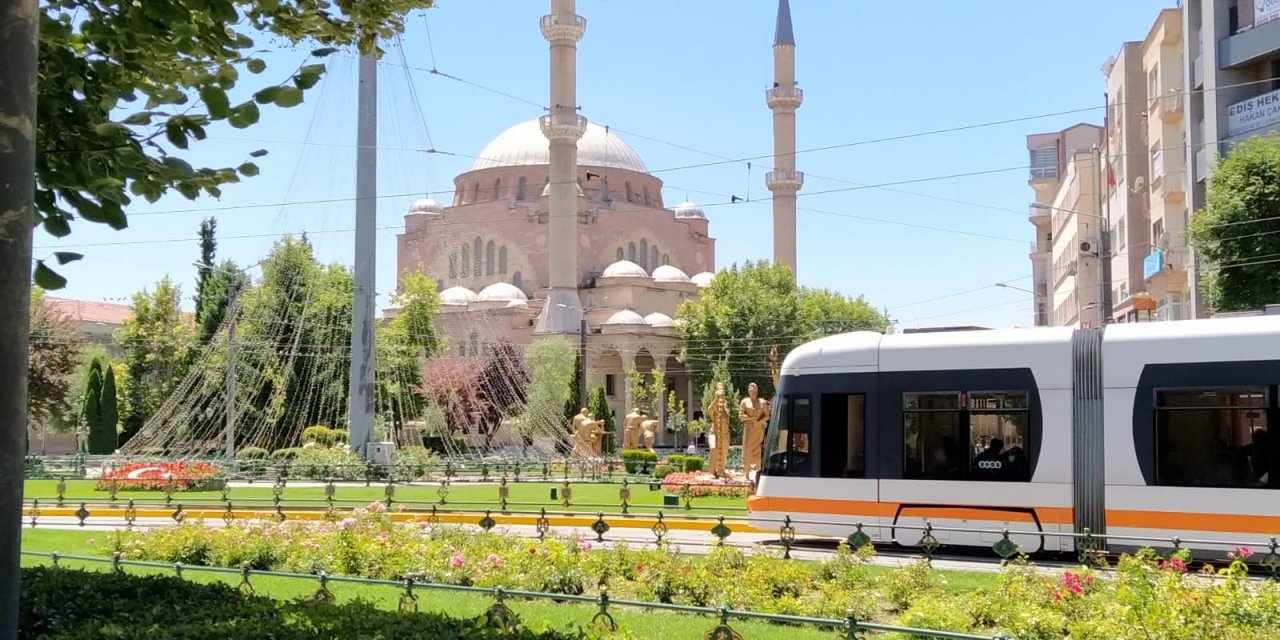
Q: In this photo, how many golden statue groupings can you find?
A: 3